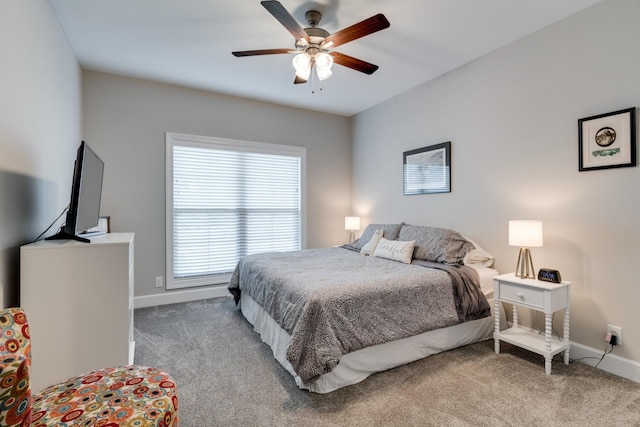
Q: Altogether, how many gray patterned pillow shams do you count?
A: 2